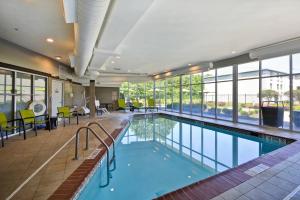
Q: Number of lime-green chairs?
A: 6